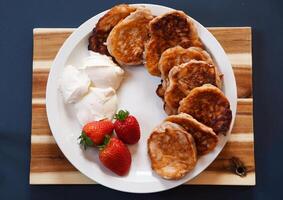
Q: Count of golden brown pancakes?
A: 8